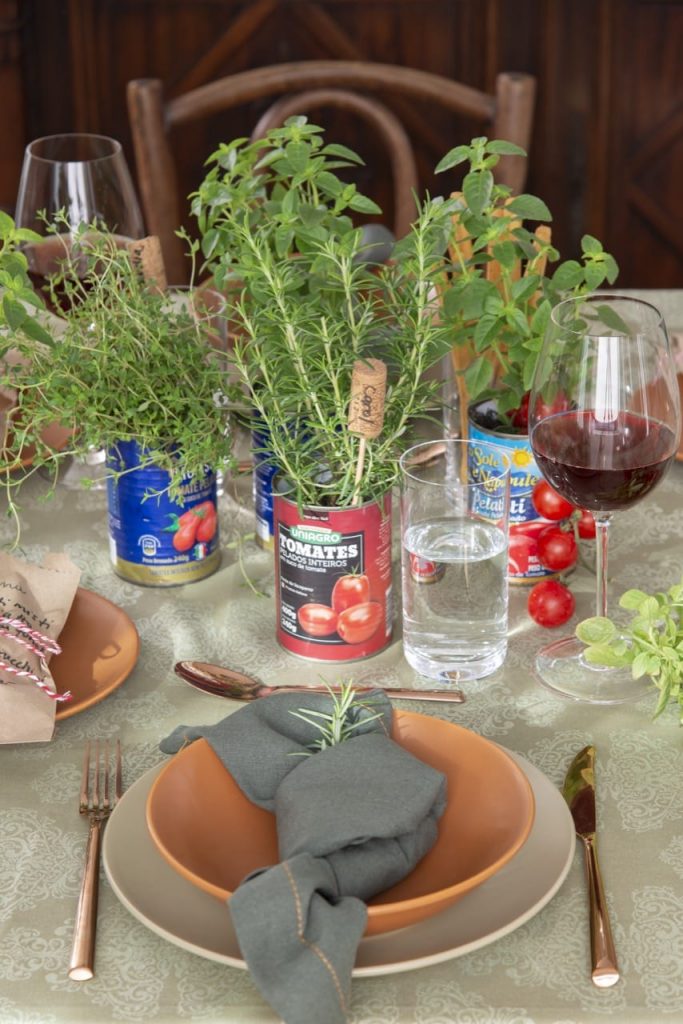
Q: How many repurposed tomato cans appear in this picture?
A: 4